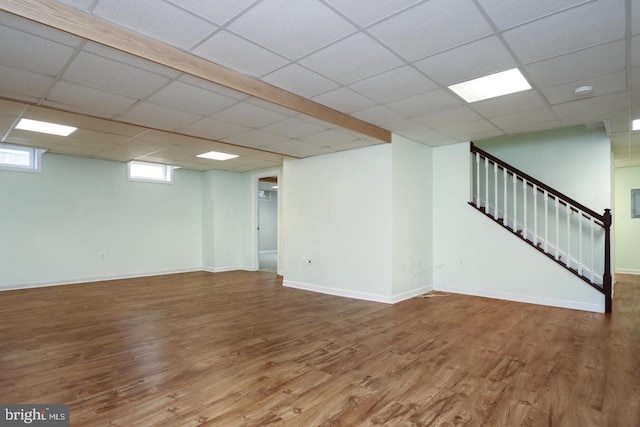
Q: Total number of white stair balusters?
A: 12